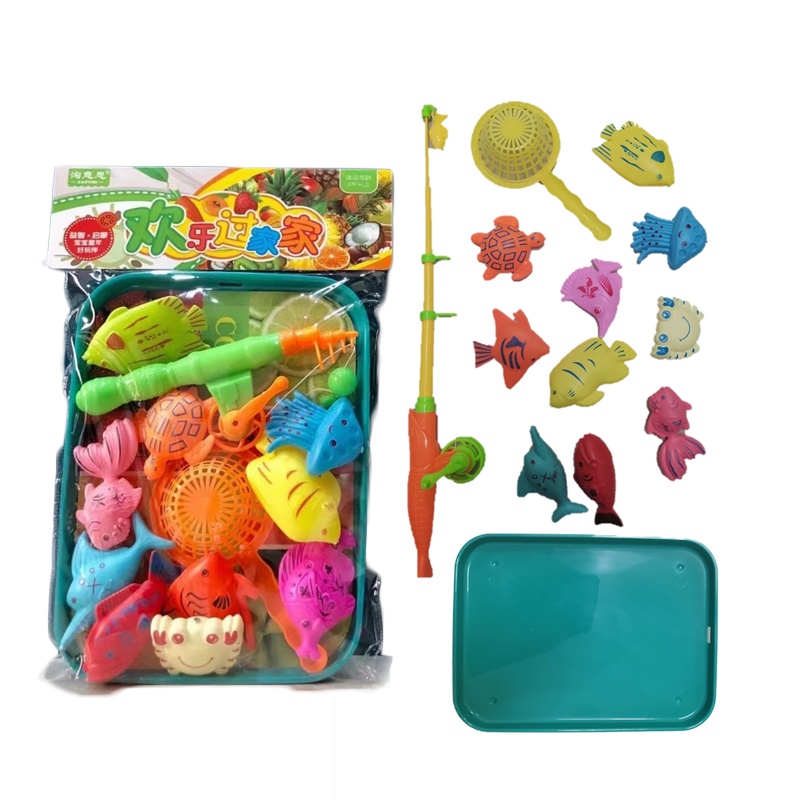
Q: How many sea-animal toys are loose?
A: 10